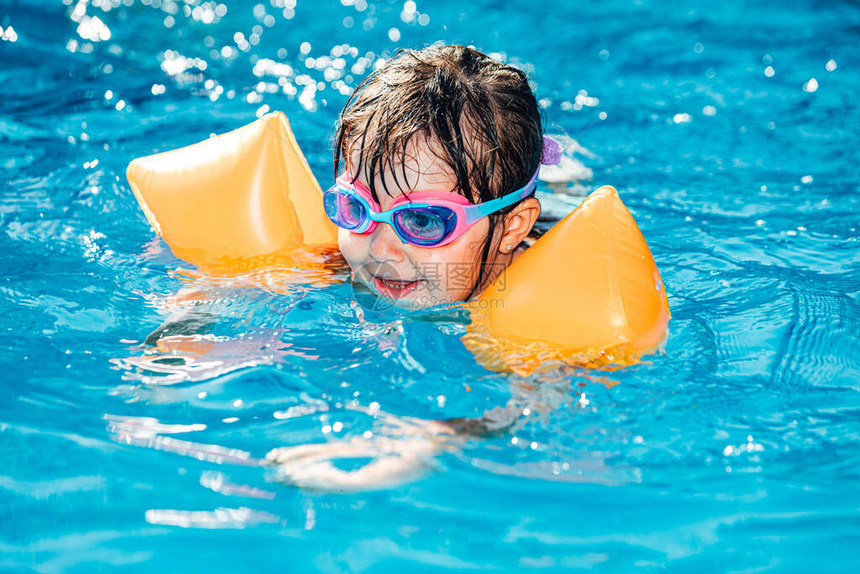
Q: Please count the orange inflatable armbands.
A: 2